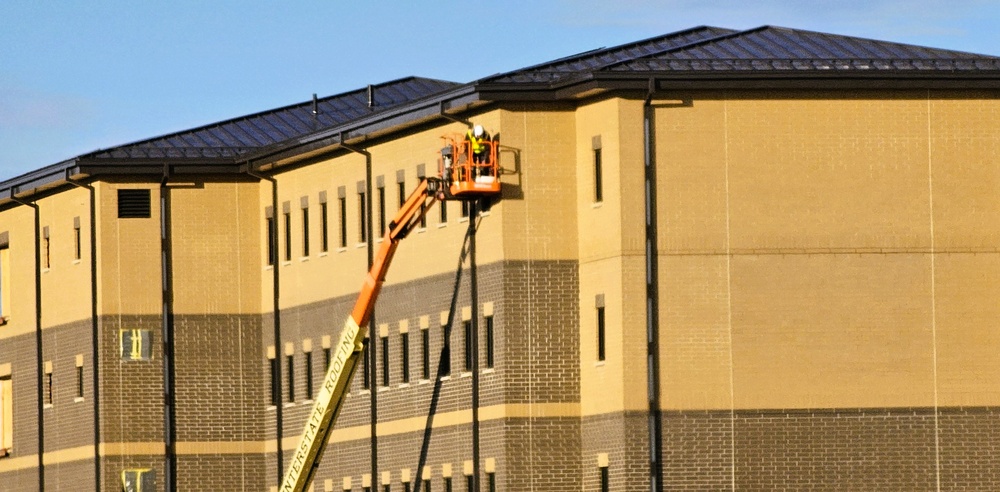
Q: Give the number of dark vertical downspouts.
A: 7